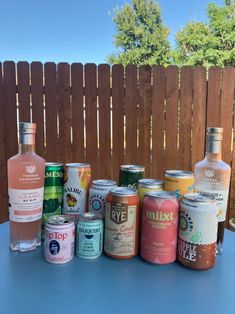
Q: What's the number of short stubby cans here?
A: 2